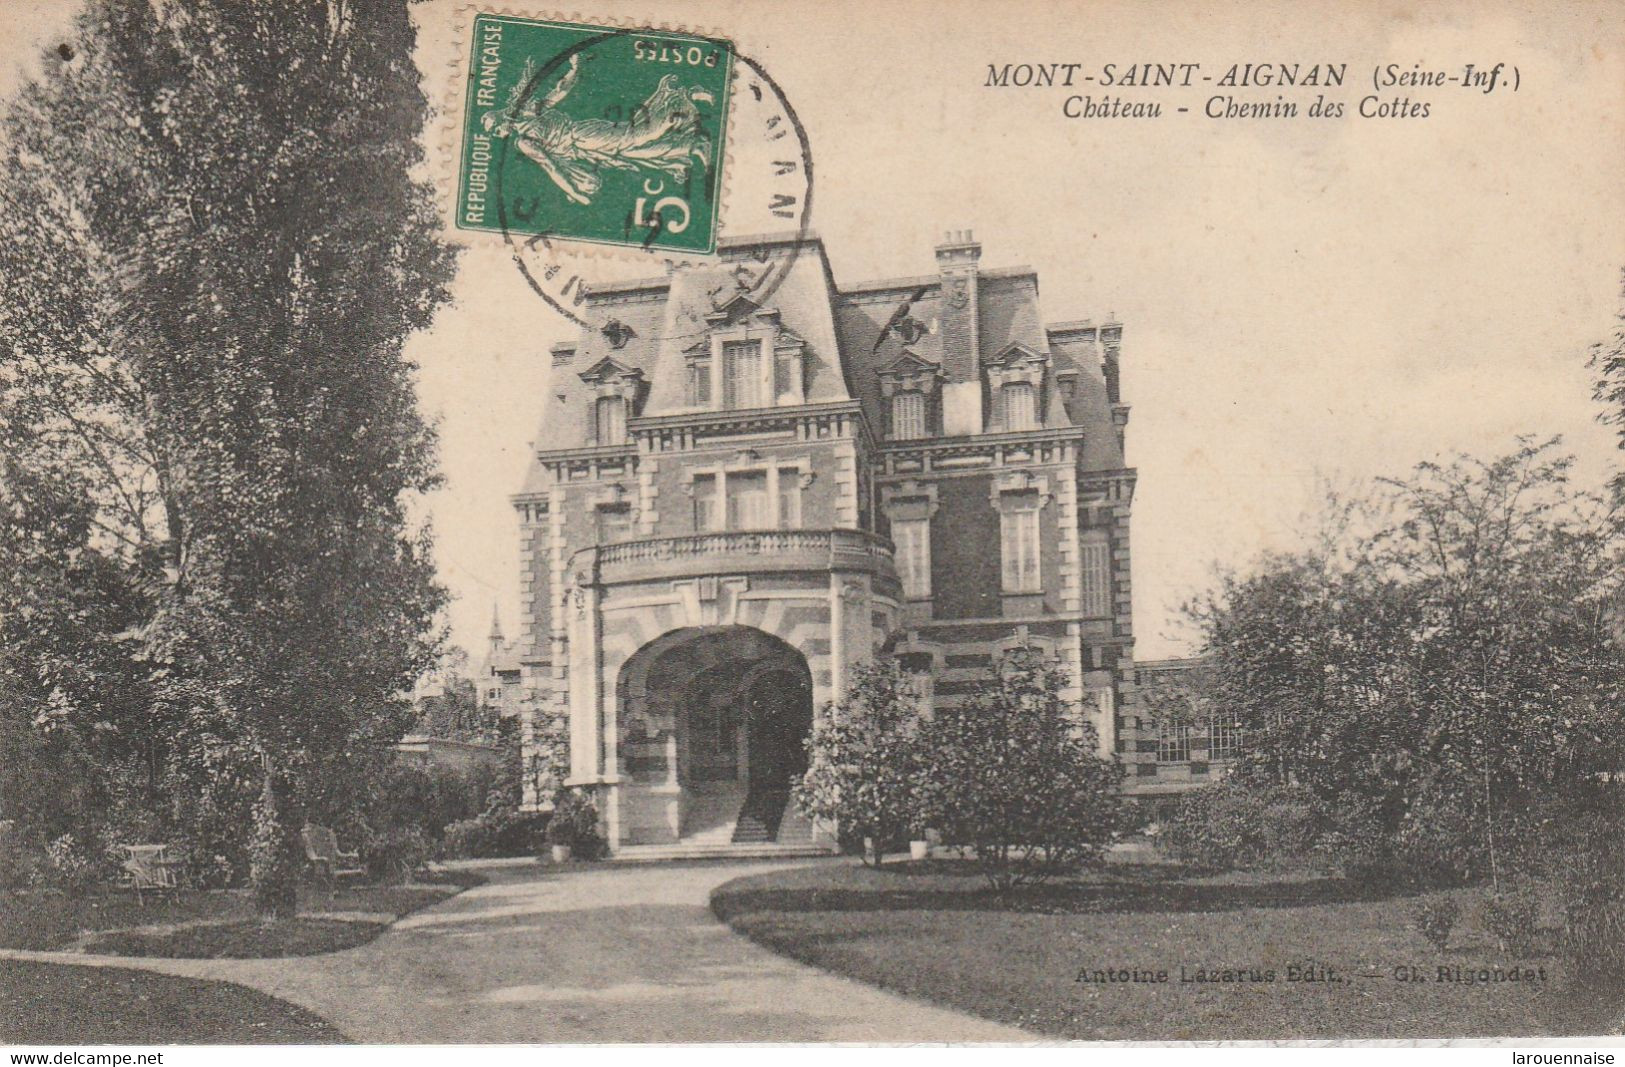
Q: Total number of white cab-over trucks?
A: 0